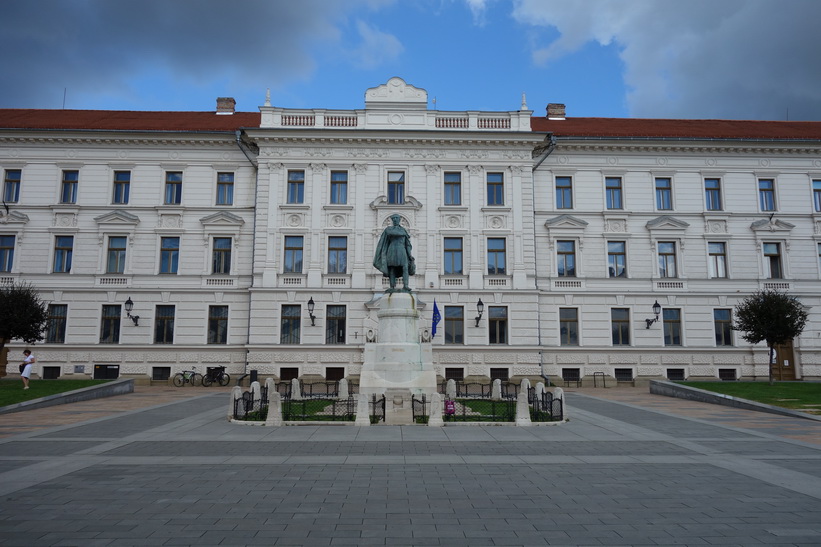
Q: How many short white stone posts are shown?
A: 14